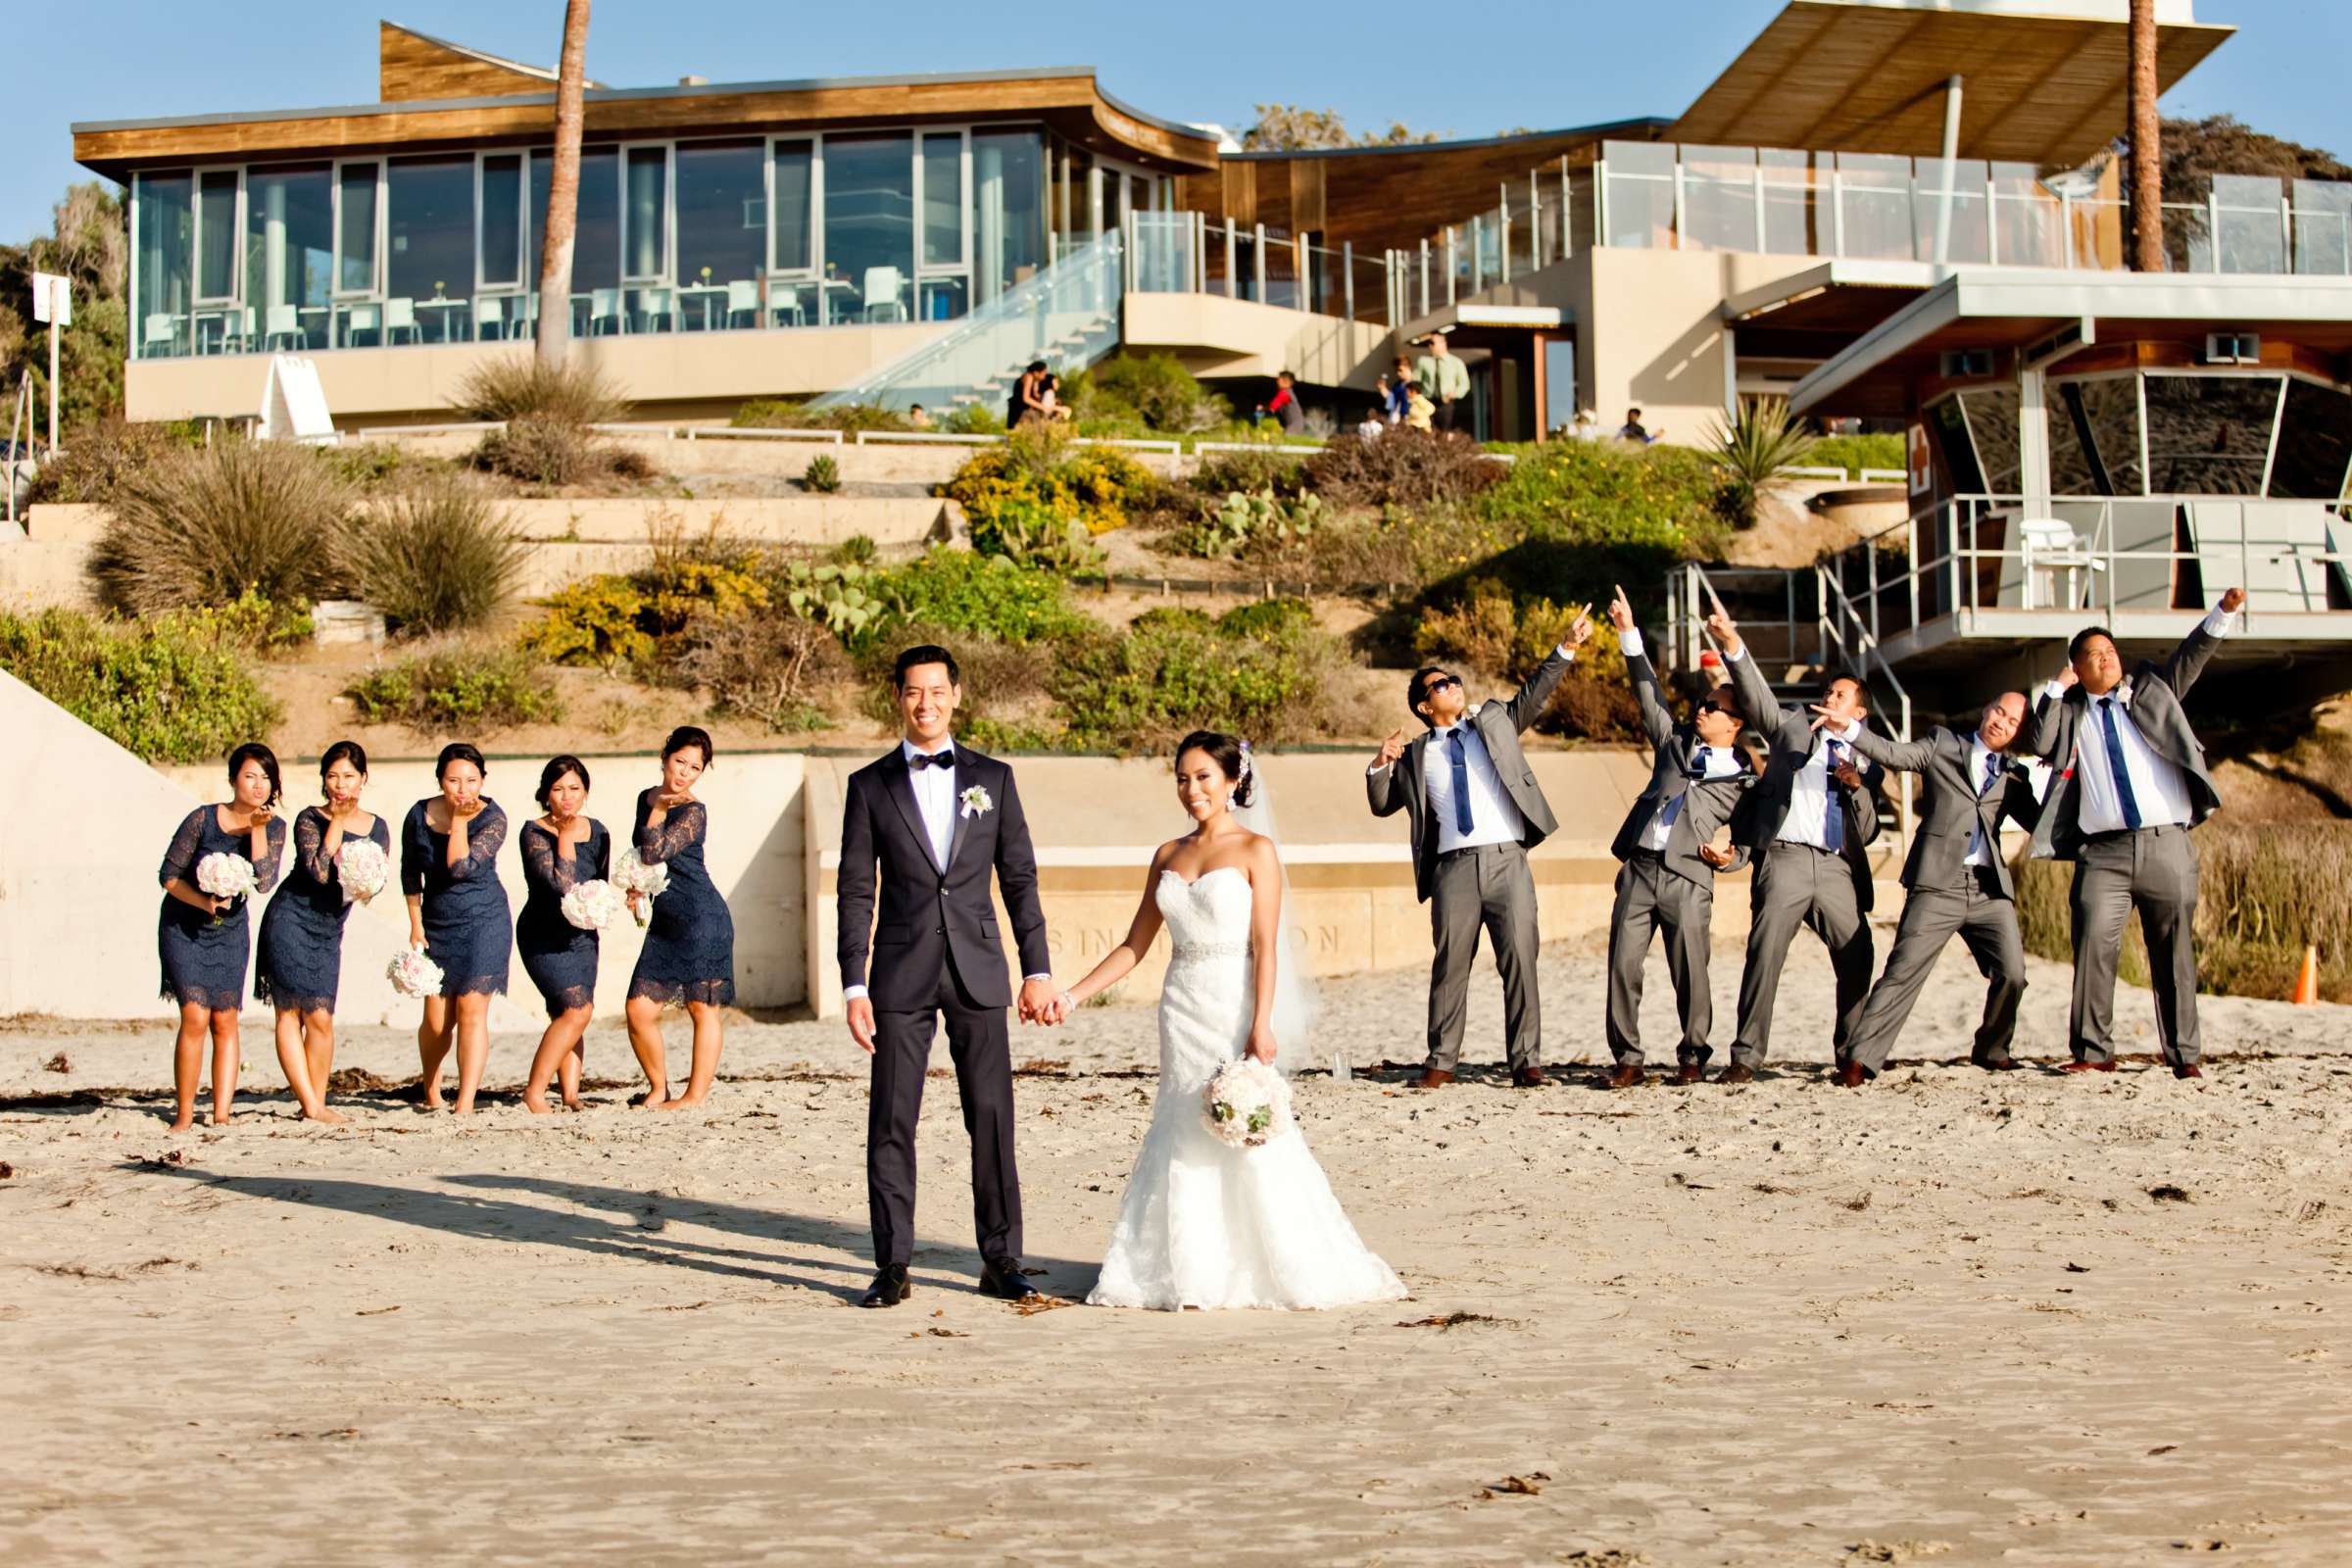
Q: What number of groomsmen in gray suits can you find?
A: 5